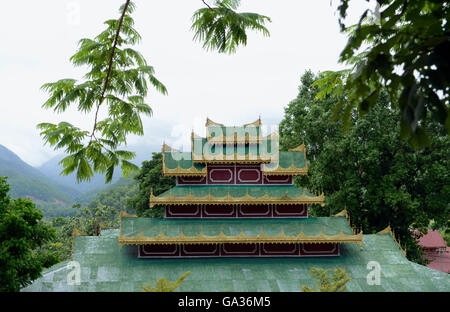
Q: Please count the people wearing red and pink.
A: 0